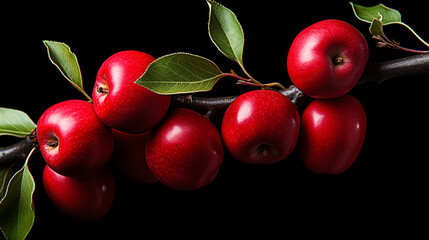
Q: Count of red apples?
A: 8